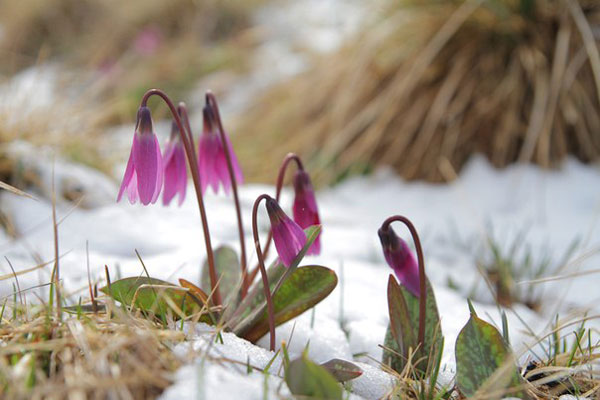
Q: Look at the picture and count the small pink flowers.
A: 6